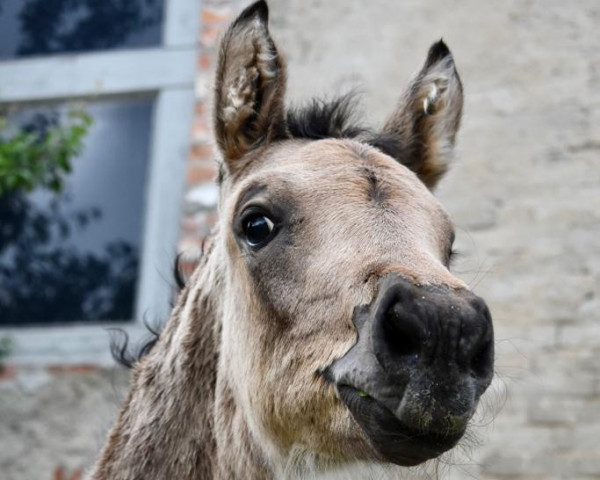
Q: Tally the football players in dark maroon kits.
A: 0